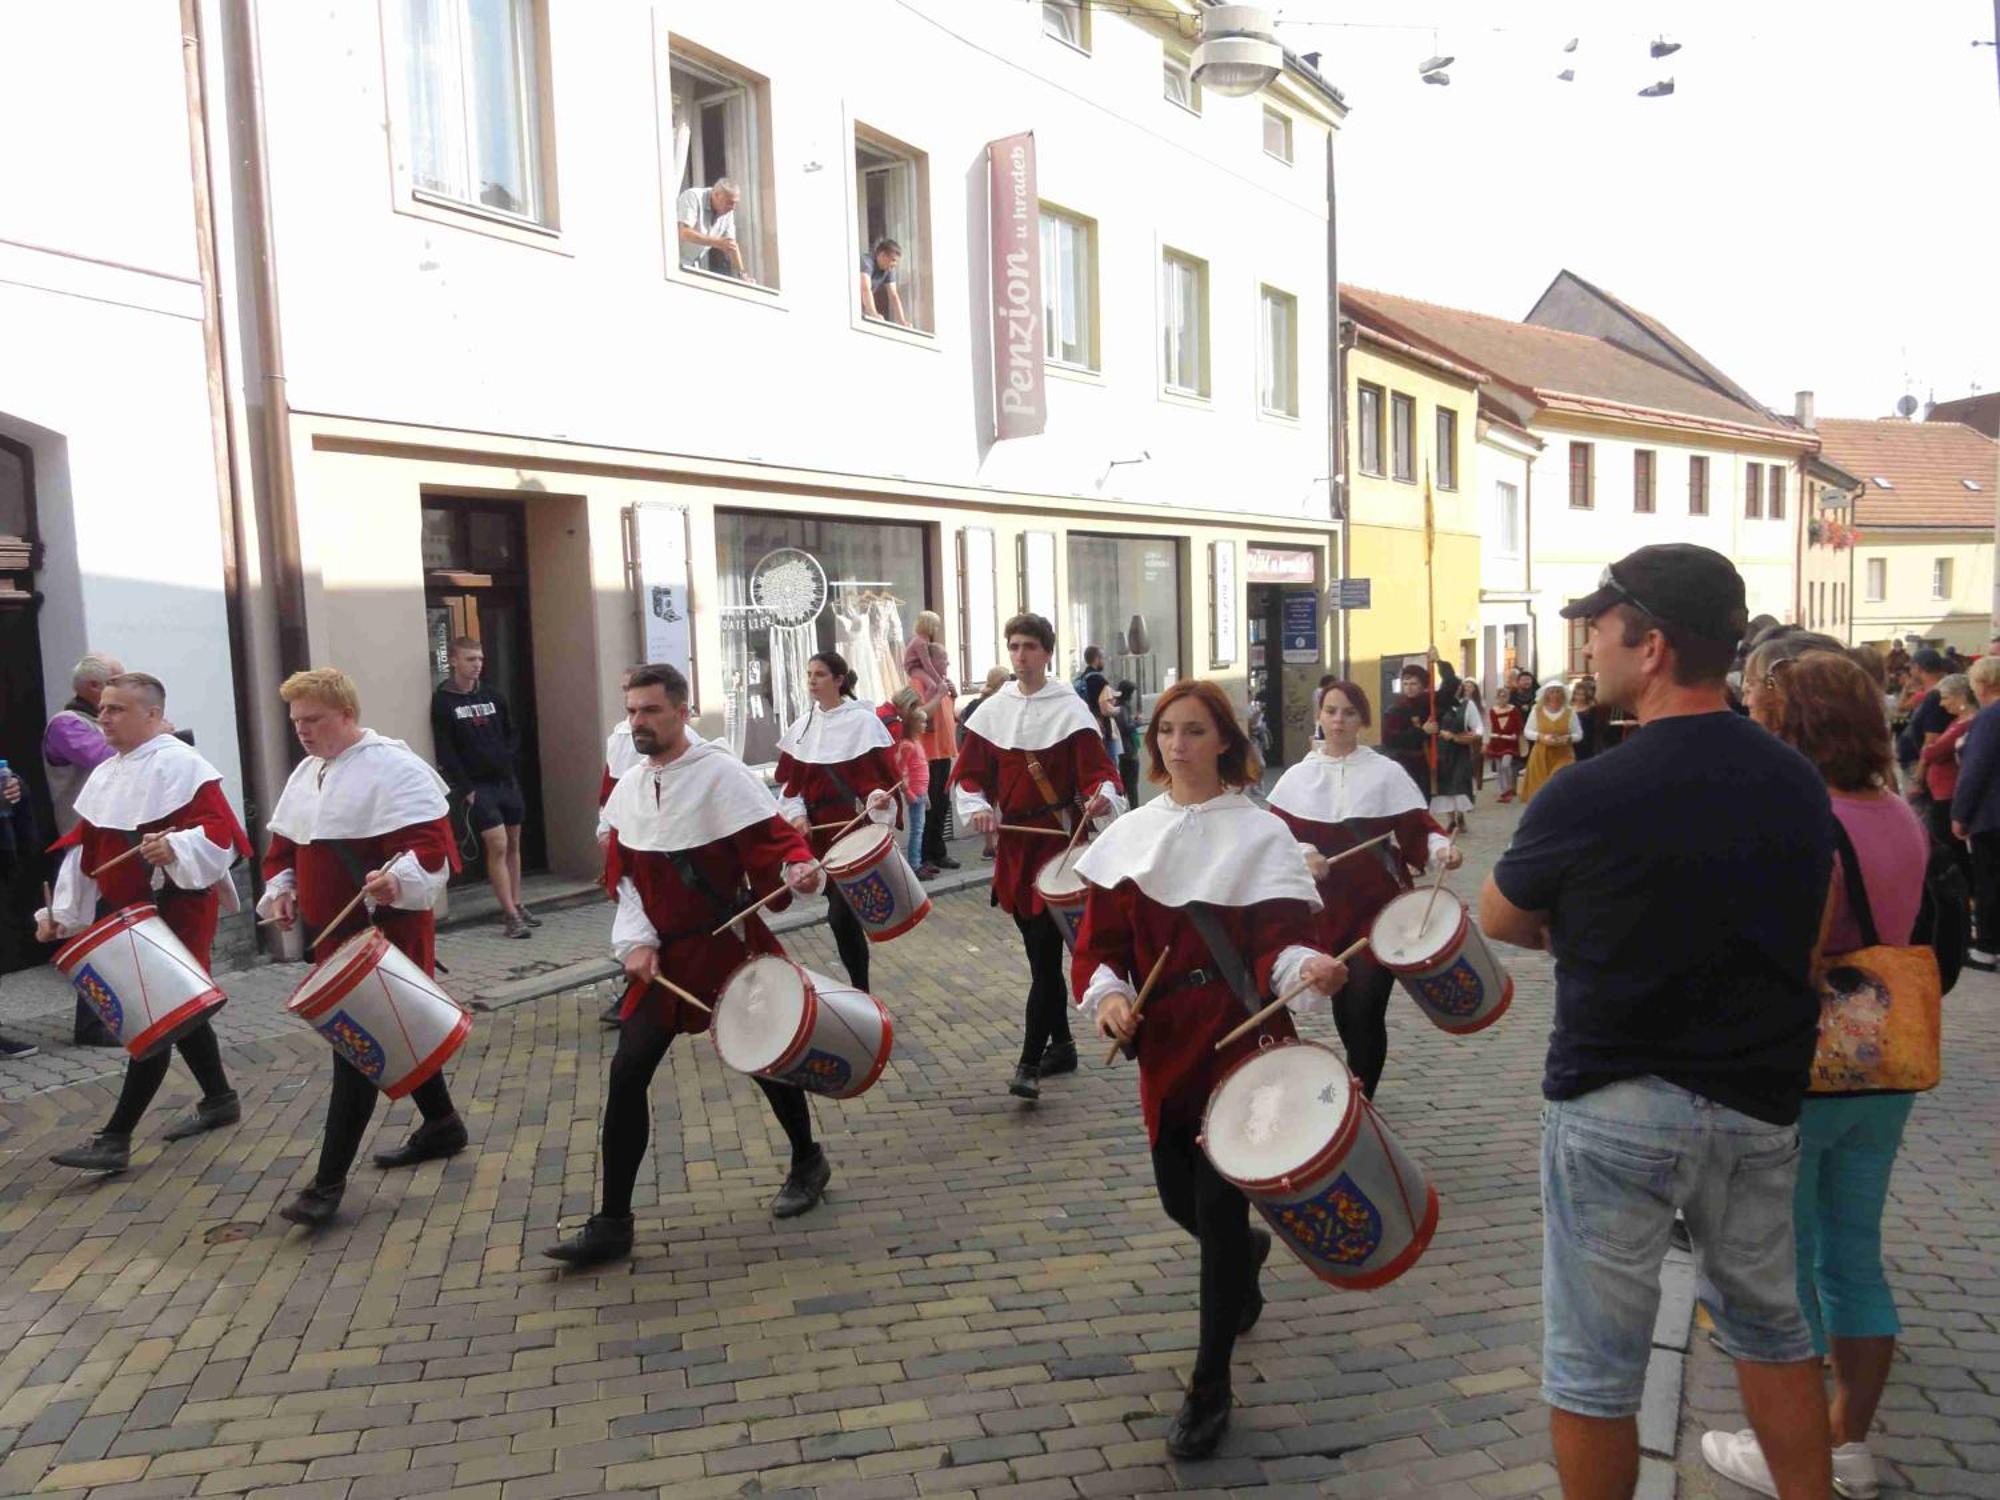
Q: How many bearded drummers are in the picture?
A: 1